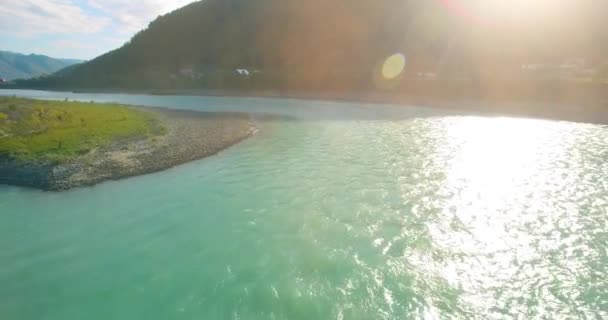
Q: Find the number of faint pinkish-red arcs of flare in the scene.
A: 1